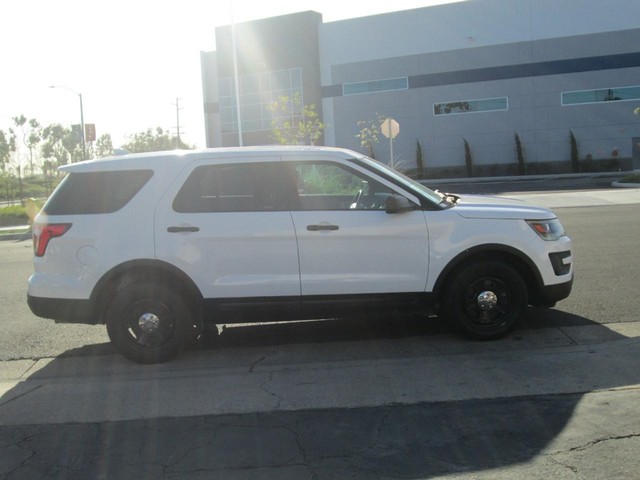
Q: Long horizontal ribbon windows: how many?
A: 3